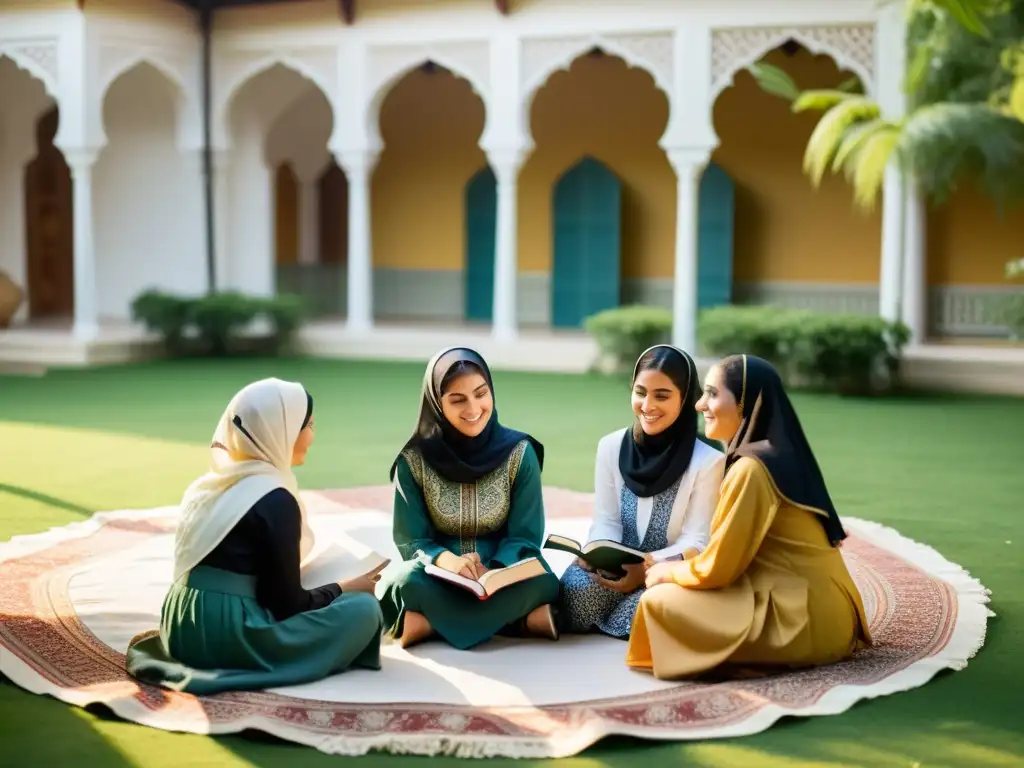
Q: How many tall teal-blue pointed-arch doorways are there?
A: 3